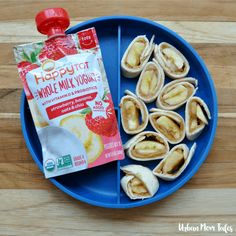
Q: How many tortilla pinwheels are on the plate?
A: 10